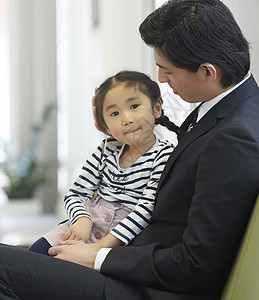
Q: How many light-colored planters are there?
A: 1